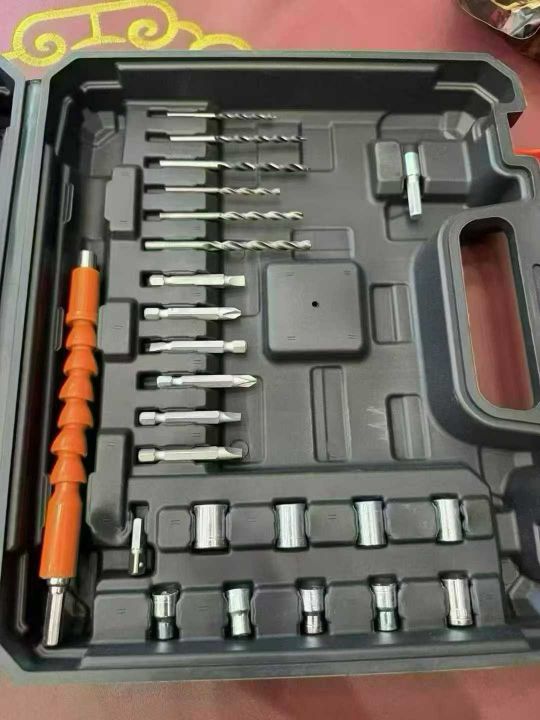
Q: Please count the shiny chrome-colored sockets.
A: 9